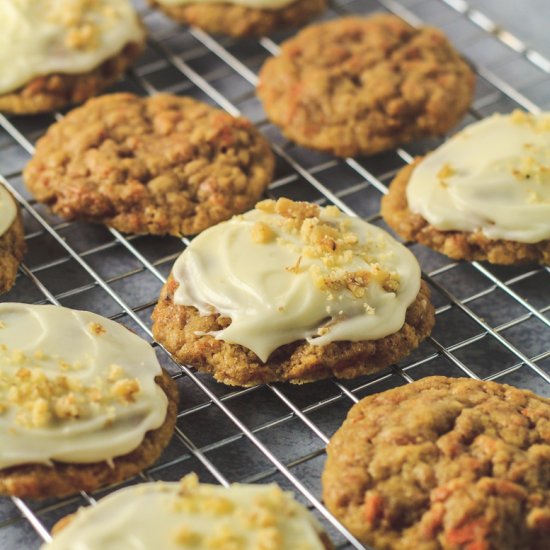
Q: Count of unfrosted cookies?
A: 3